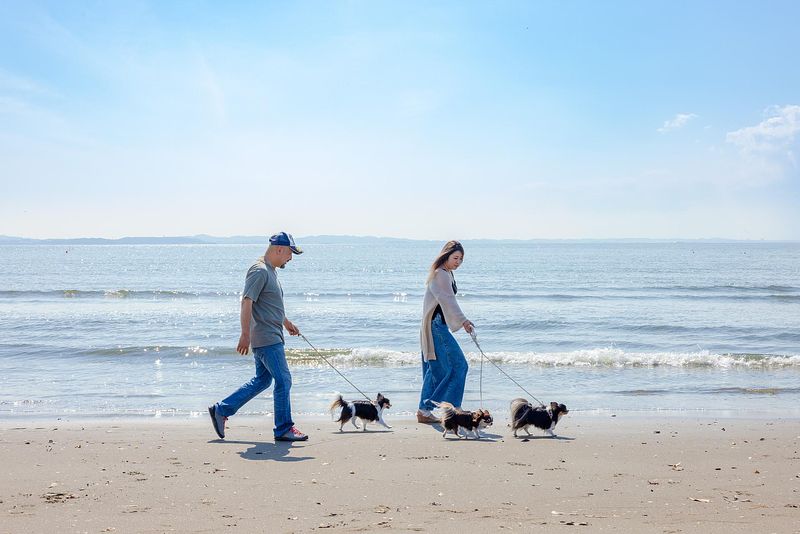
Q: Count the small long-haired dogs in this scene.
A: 3